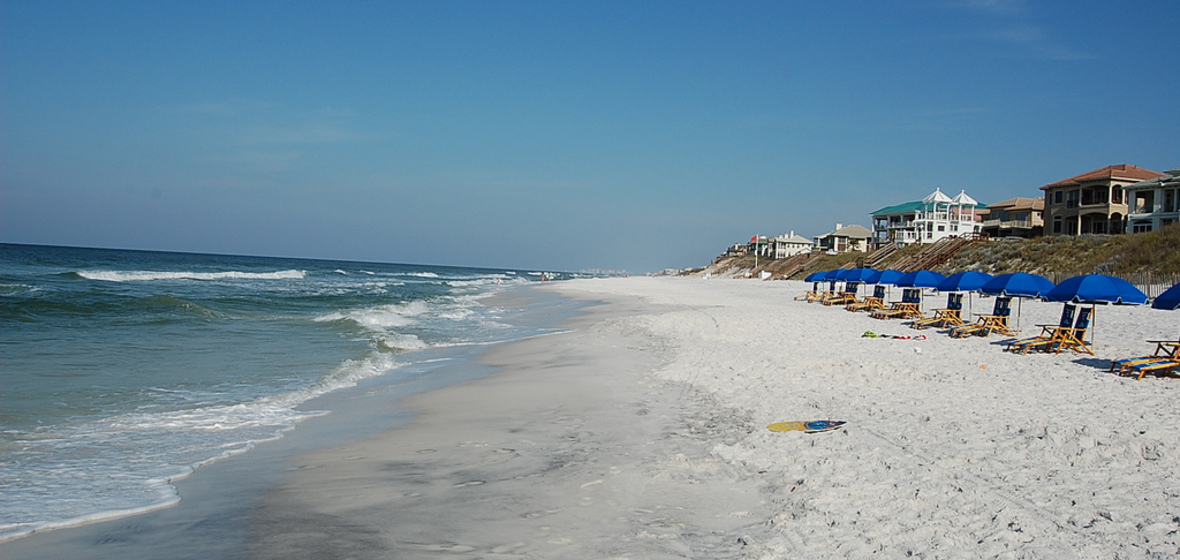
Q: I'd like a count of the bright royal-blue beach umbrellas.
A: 9